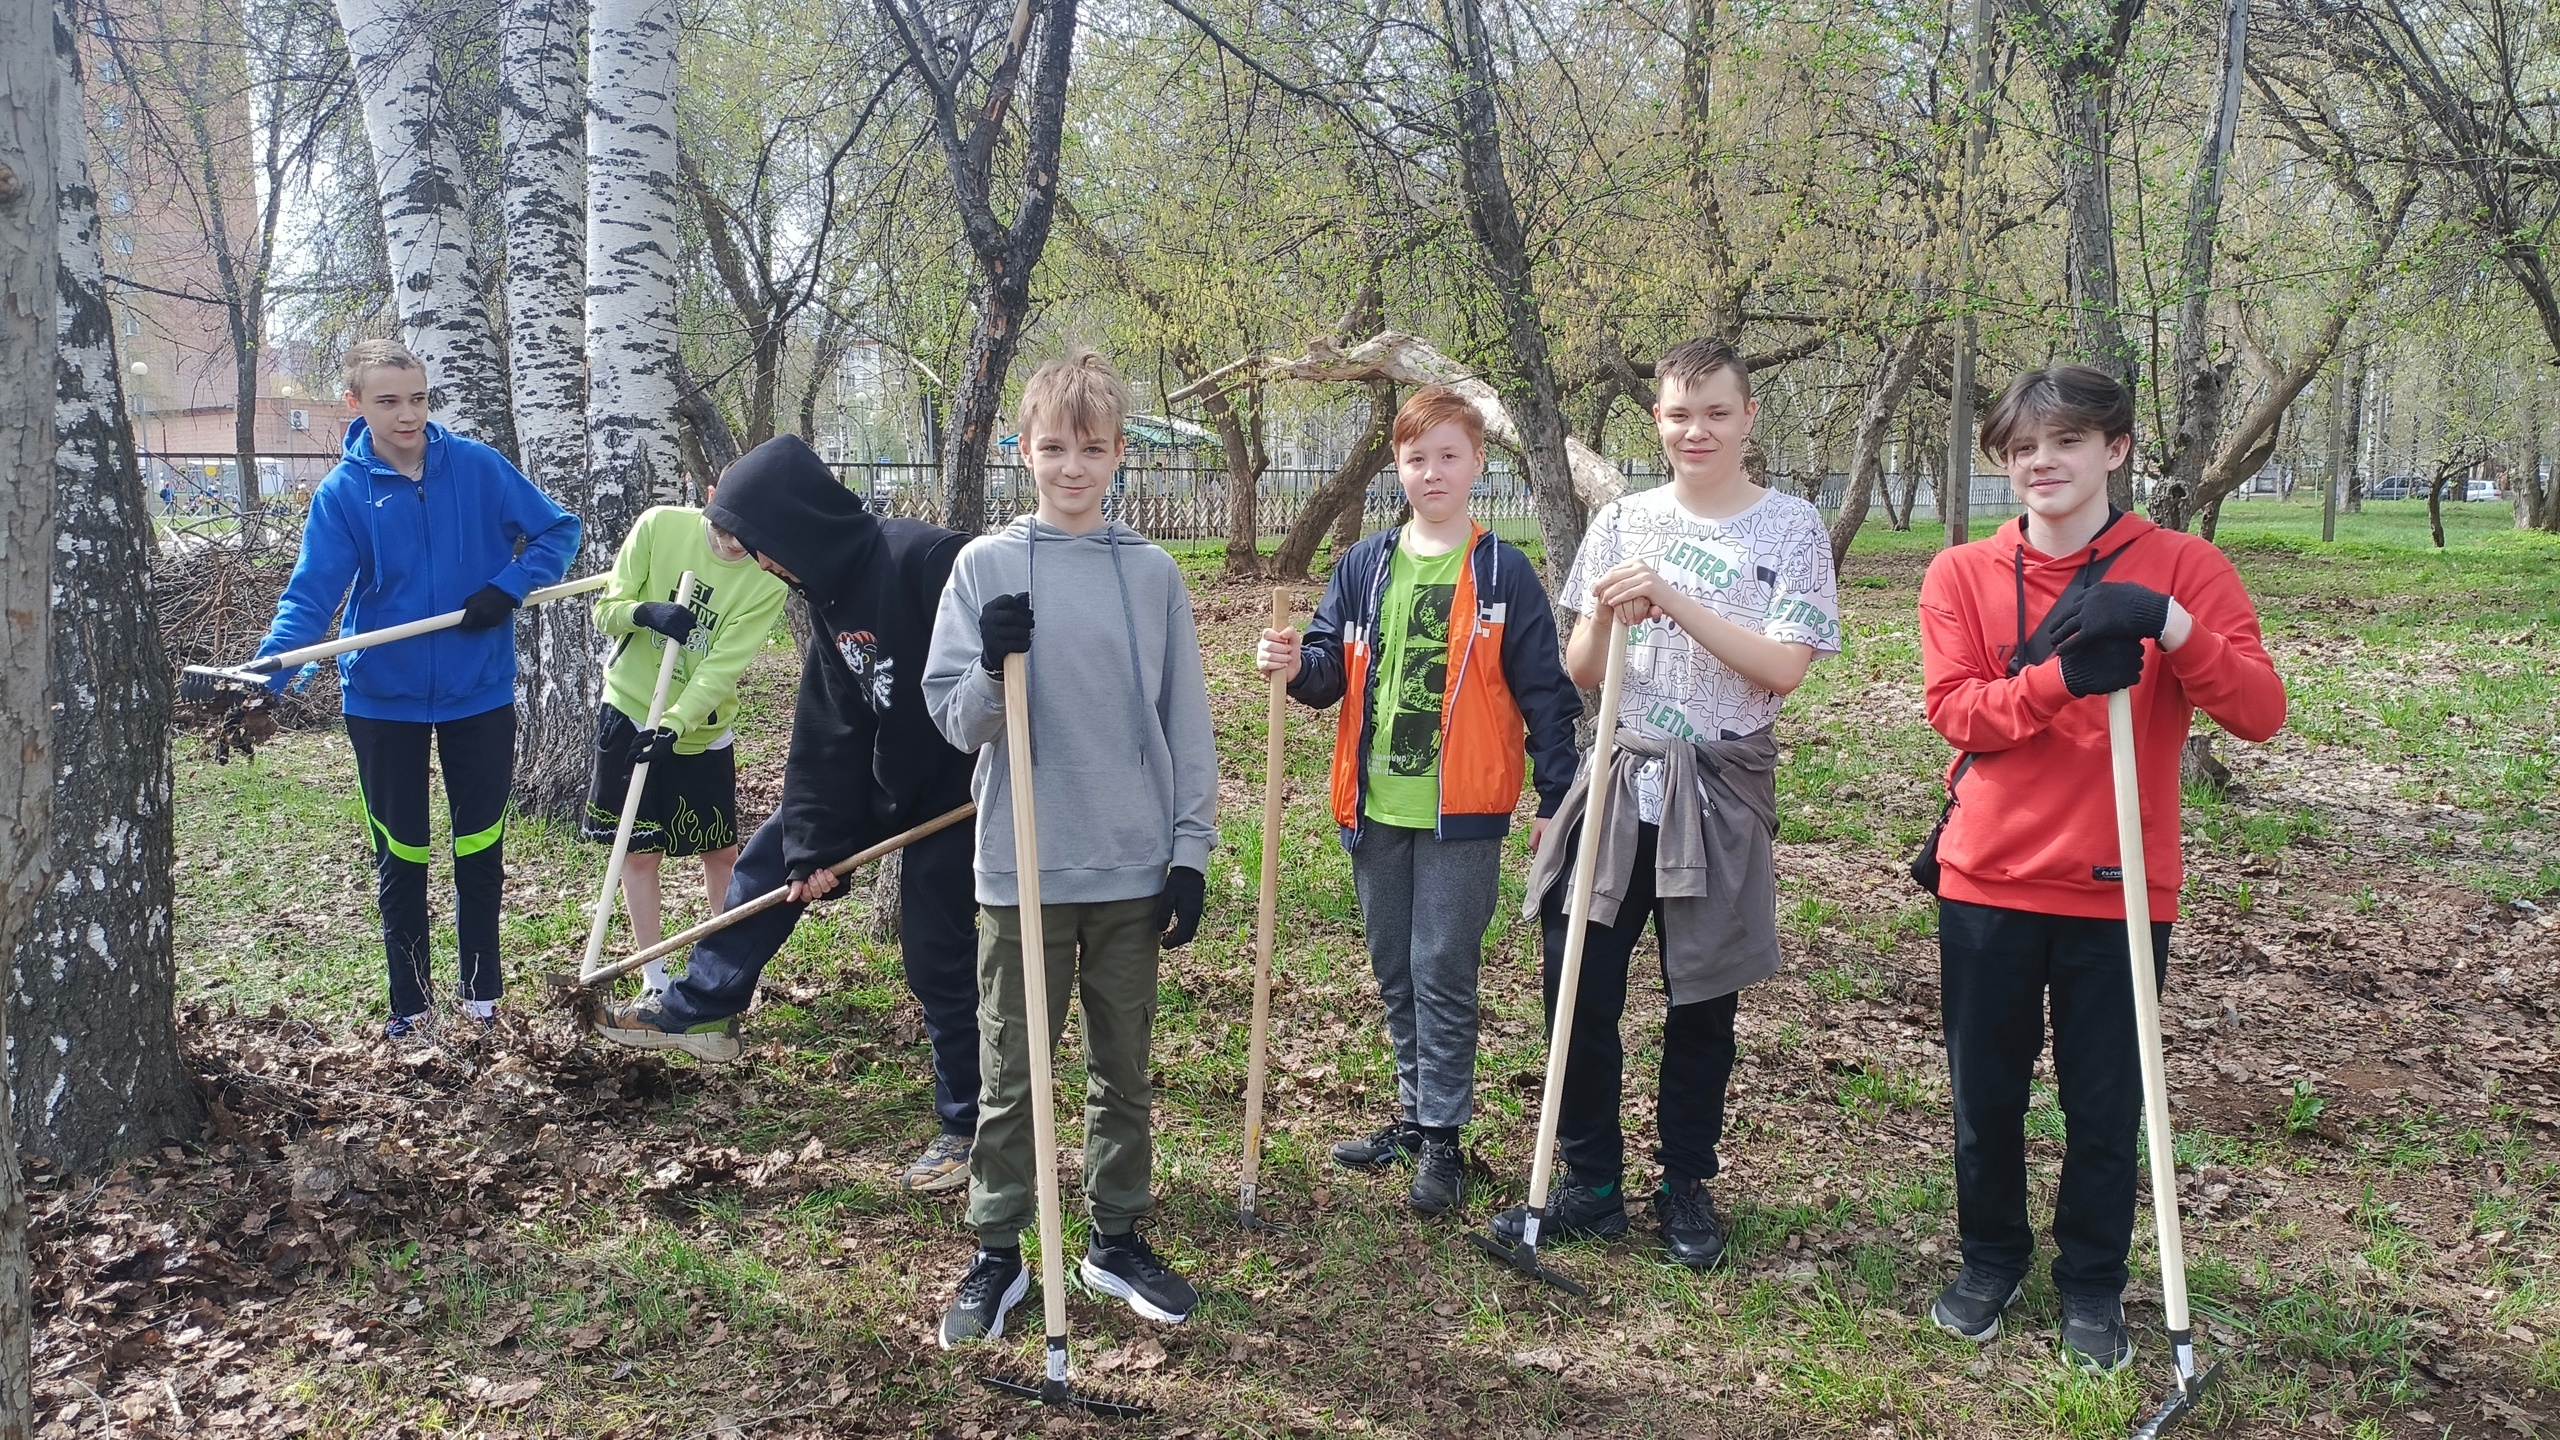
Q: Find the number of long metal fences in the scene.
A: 1